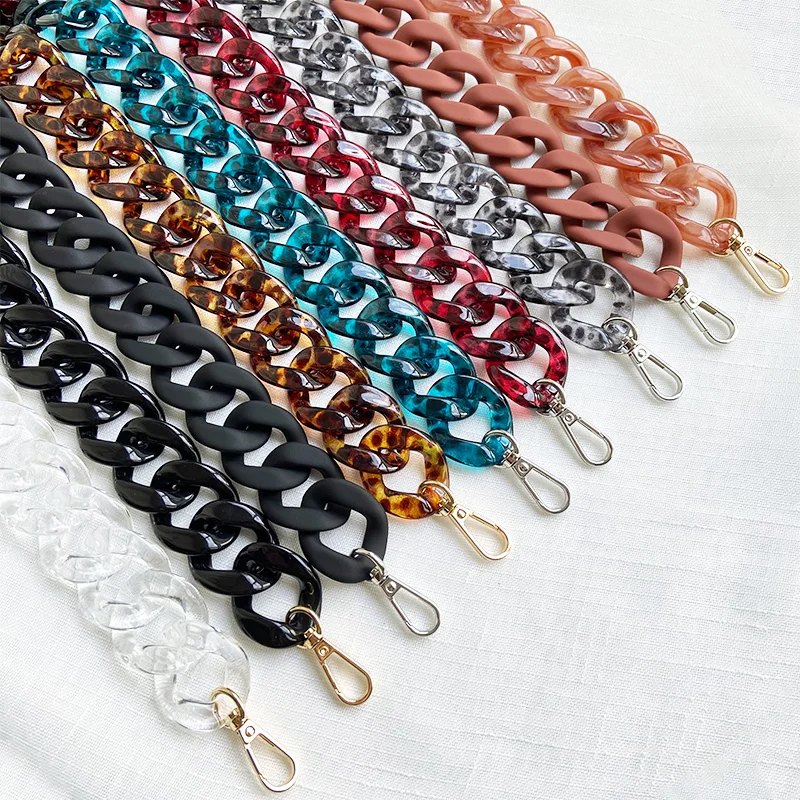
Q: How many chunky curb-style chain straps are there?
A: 9